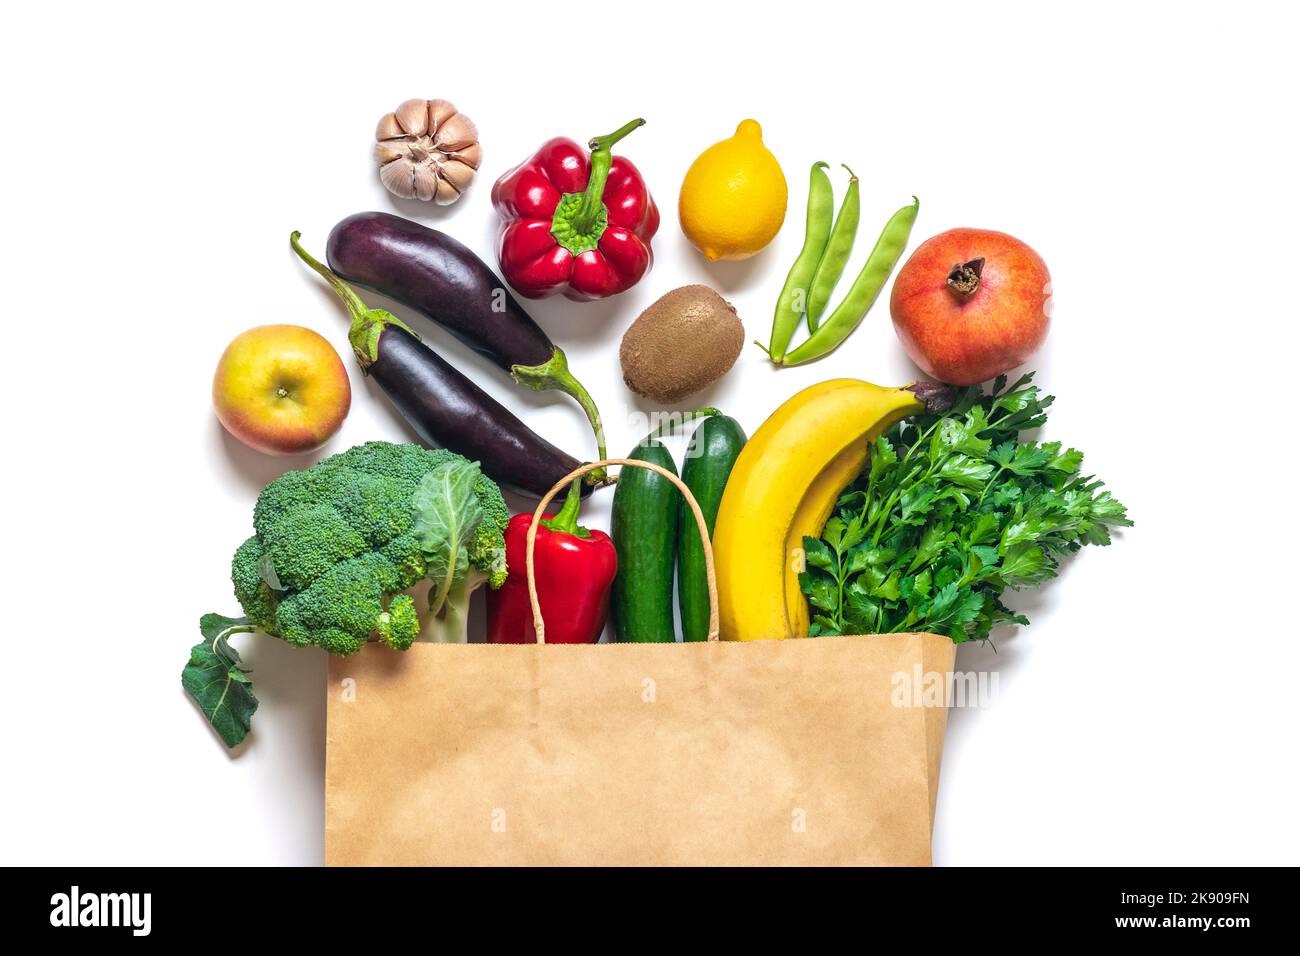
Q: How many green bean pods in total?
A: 3